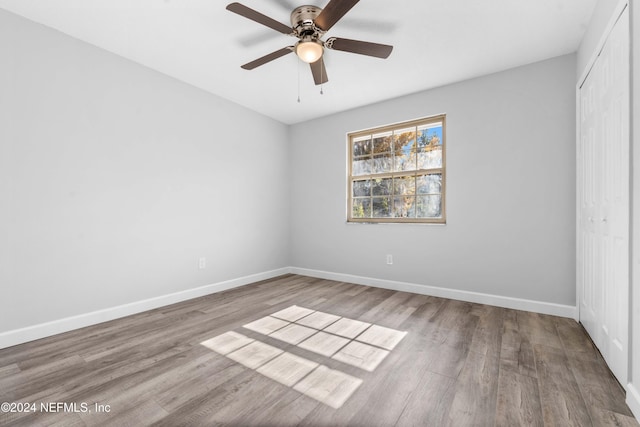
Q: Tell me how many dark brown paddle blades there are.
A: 5